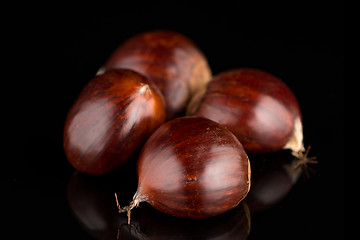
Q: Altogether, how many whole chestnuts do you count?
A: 4